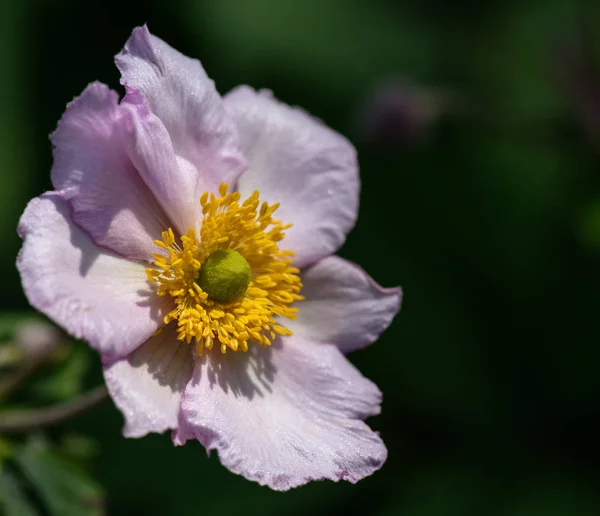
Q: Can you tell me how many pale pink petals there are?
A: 7